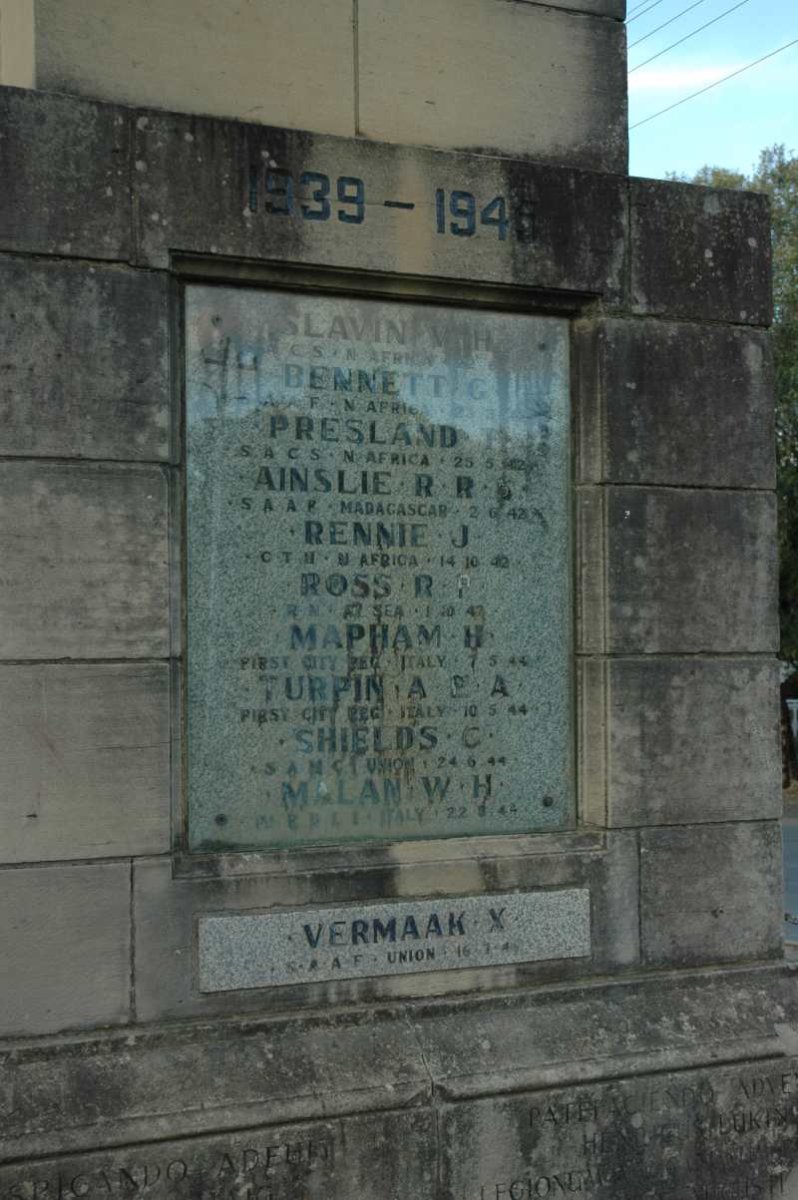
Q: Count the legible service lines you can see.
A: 11